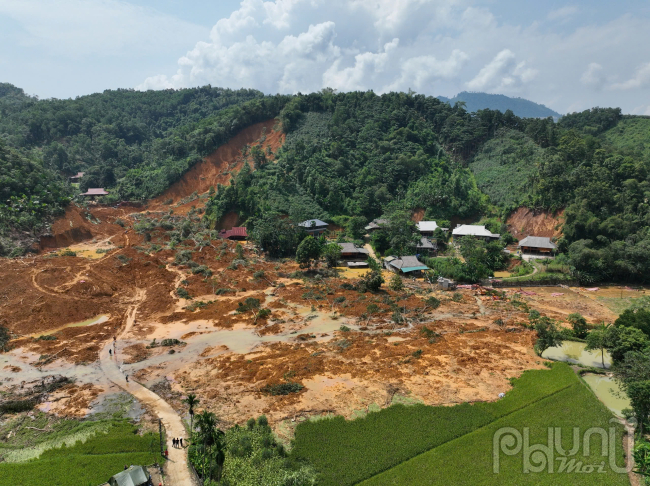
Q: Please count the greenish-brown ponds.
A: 2